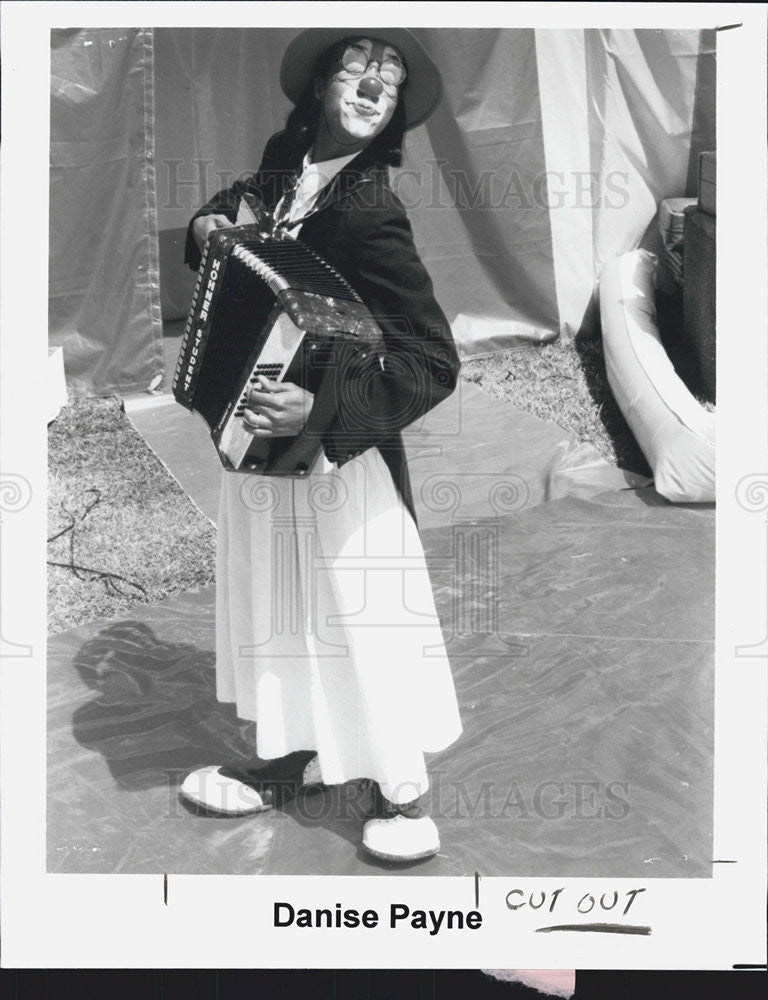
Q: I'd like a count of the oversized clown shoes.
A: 2